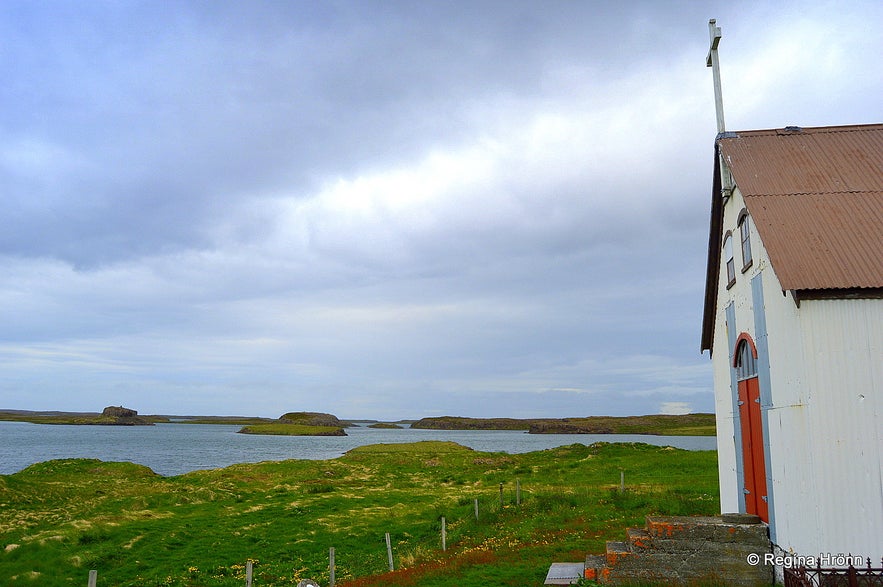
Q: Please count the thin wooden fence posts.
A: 9